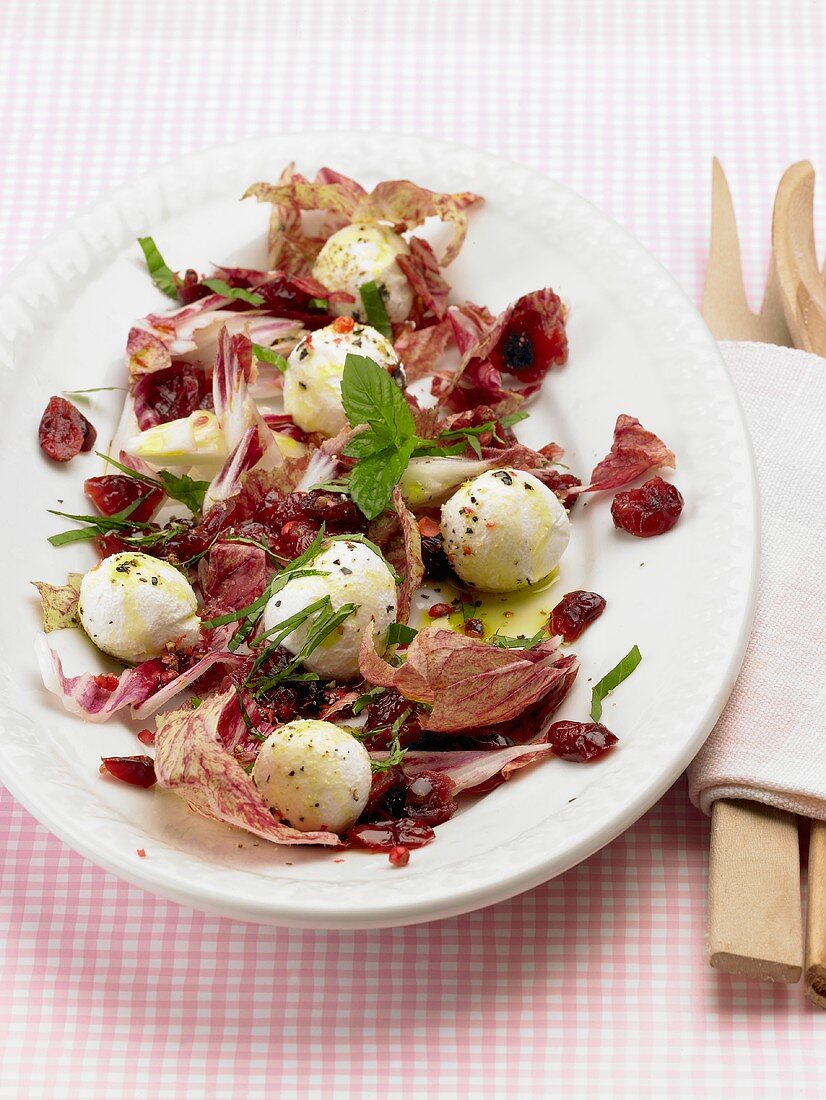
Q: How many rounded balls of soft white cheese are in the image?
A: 6